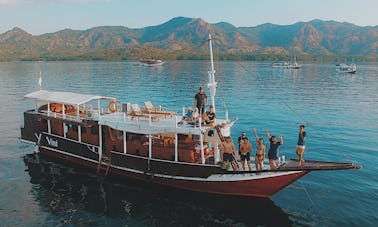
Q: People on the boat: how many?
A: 11